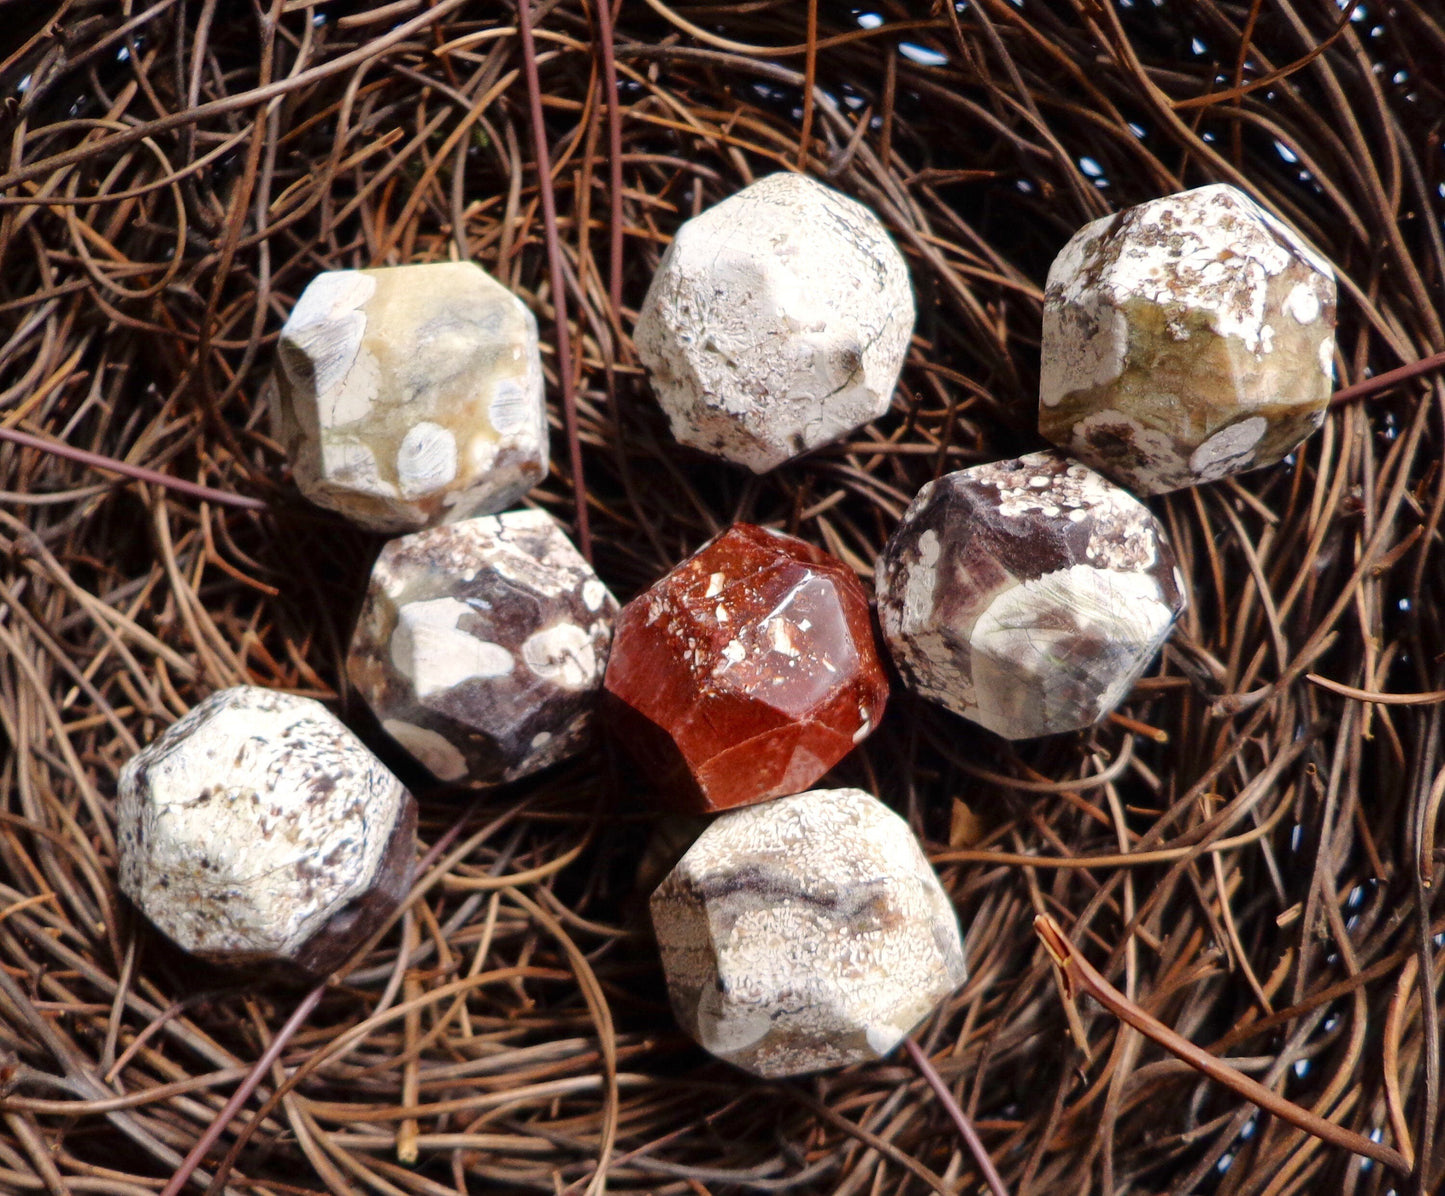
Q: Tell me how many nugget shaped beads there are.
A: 8